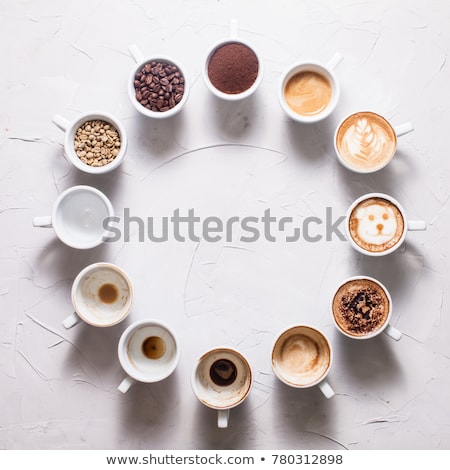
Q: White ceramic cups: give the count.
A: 12